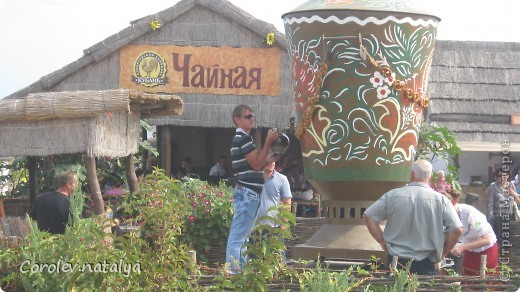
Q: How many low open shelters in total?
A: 1